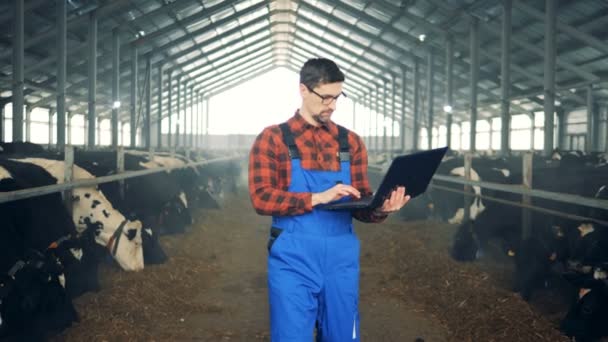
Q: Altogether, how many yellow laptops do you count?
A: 0